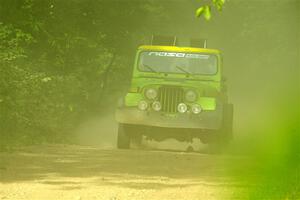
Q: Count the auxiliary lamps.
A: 4